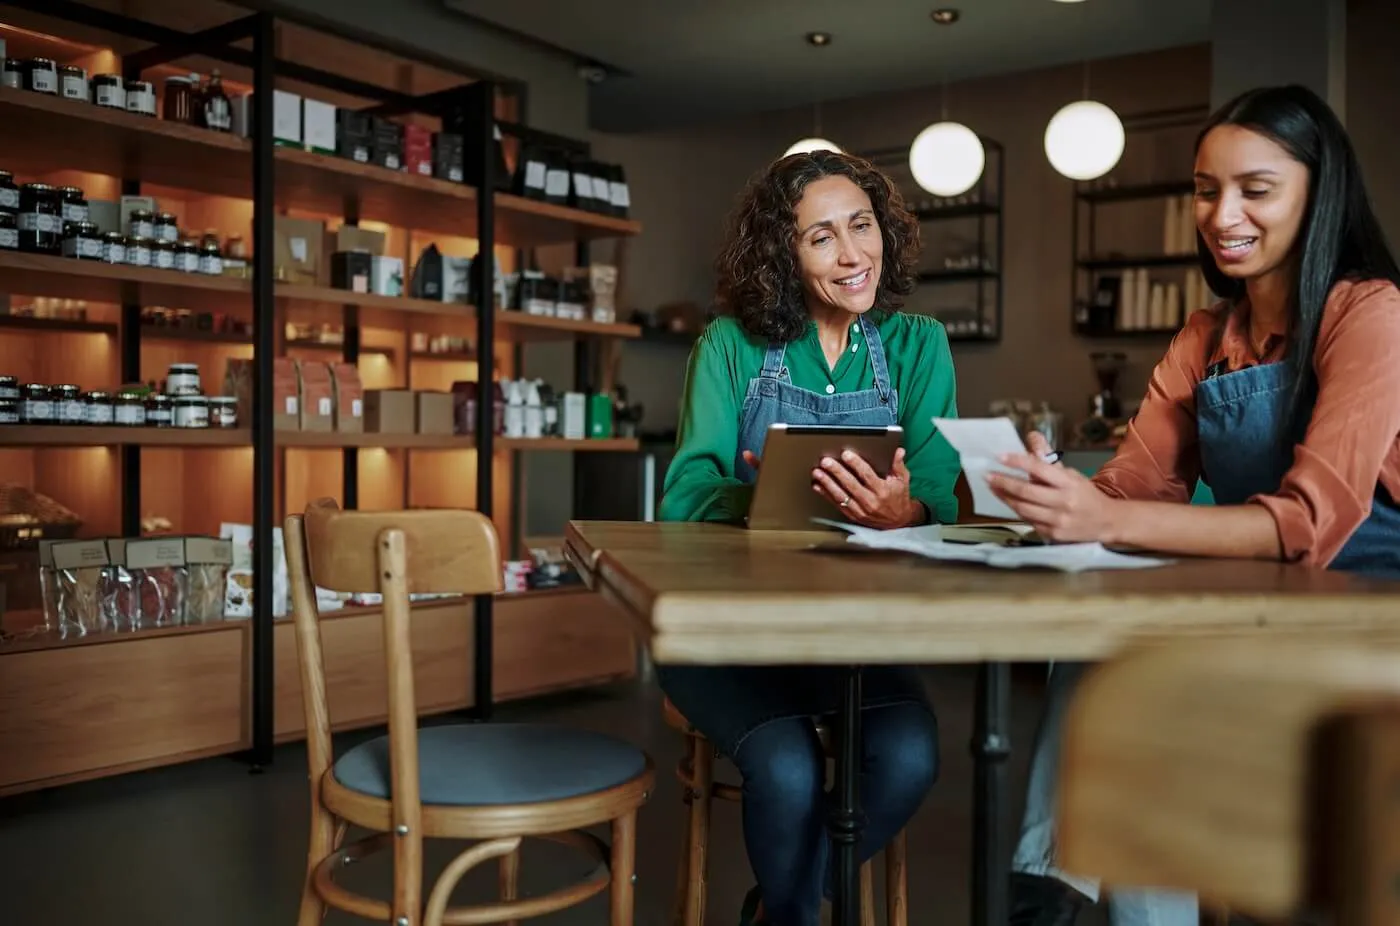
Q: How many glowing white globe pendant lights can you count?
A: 3